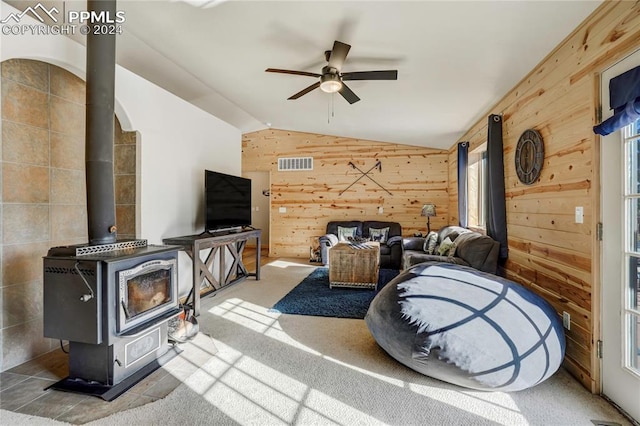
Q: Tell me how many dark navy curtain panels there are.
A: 2